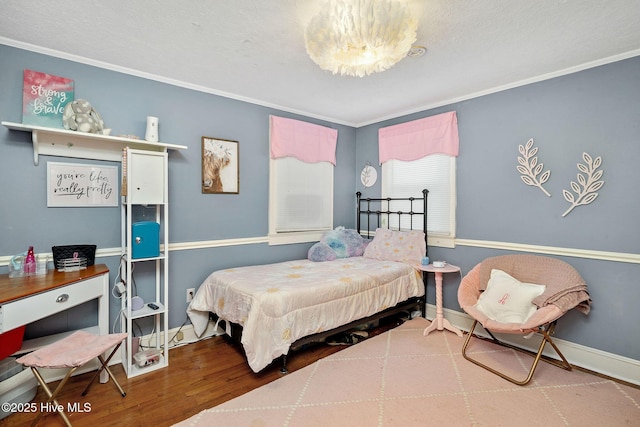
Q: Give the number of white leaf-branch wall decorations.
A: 2